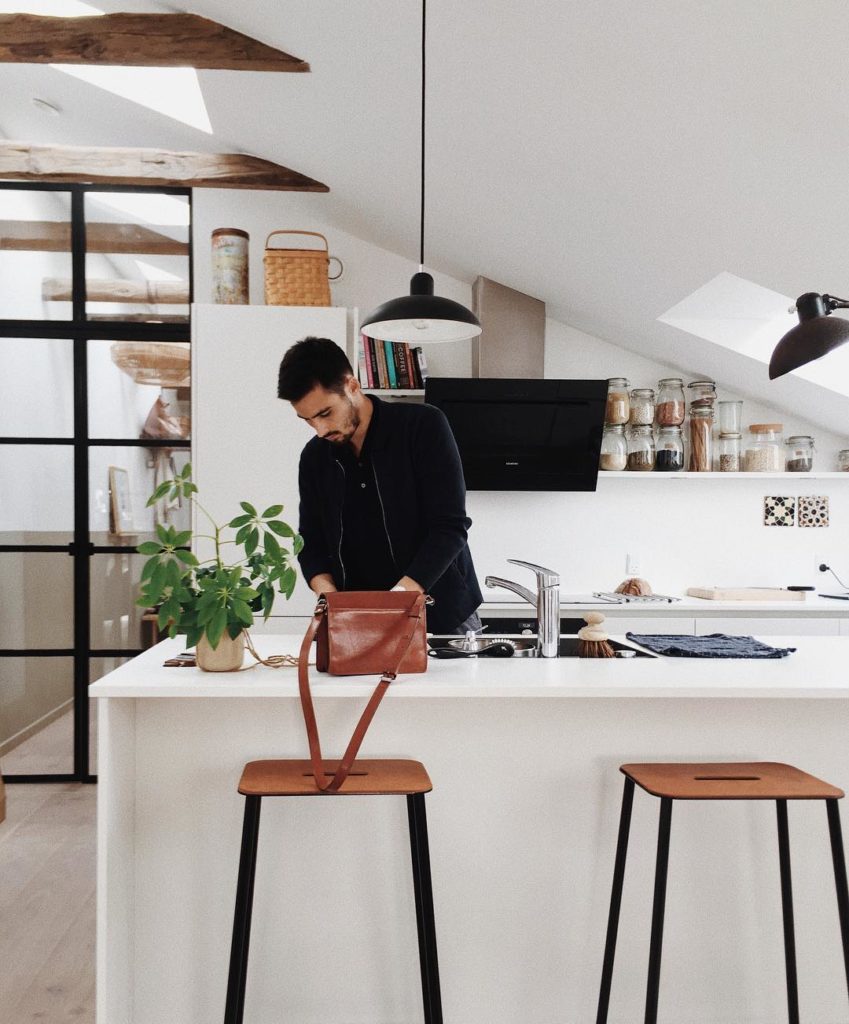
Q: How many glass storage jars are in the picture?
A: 13